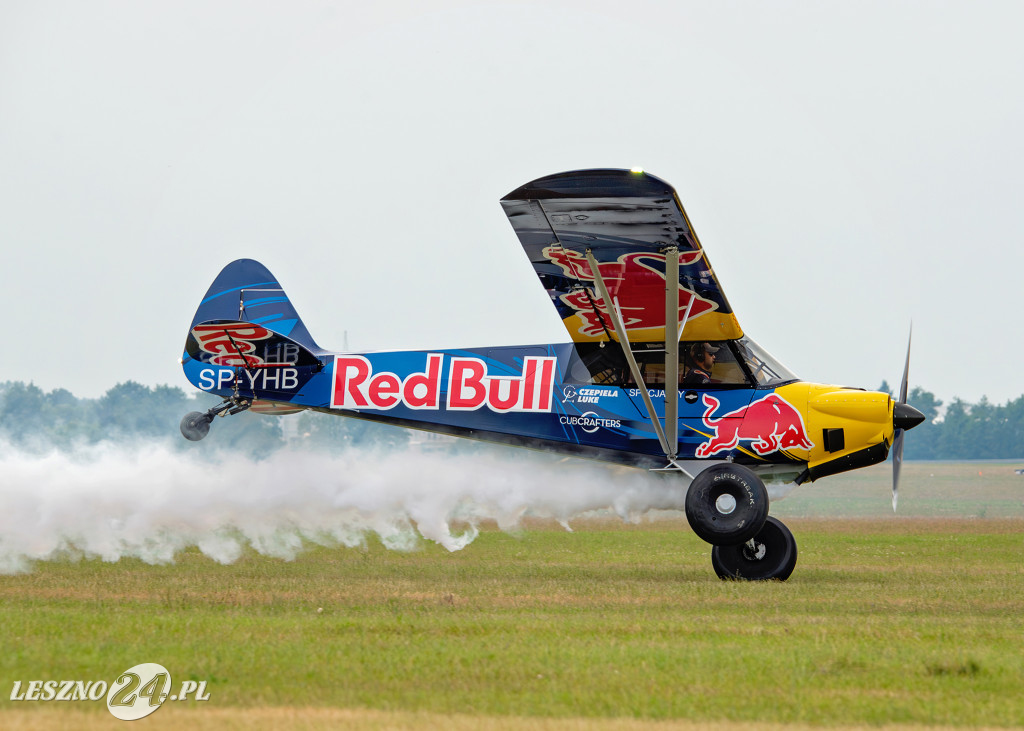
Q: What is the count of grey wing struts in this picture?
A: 2